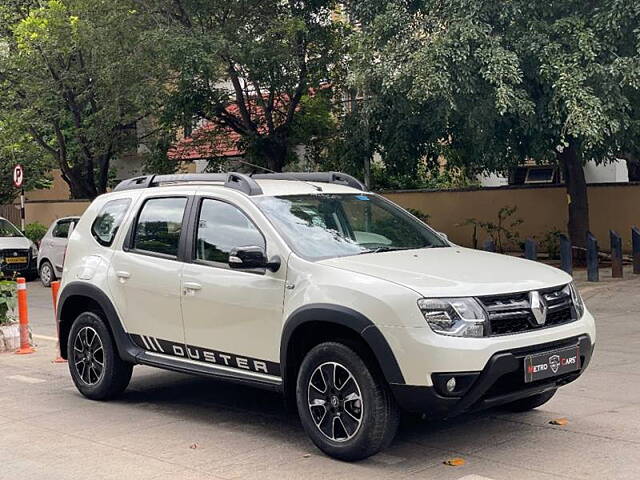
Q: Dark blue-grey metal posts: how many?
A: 6